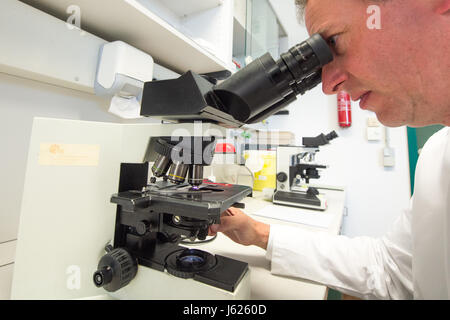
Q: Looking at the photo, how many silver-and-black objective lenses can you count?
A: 3